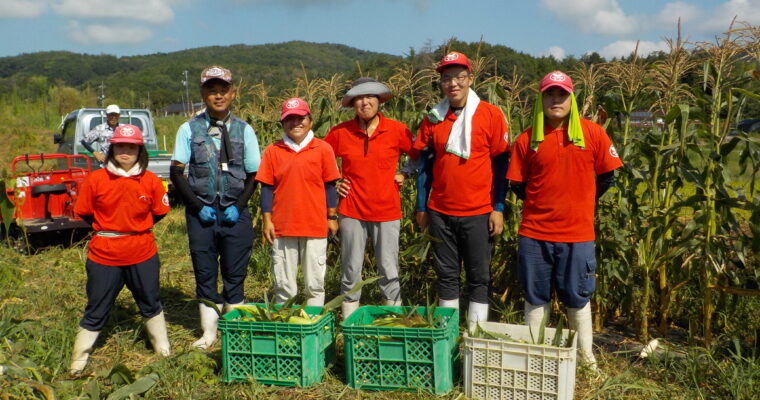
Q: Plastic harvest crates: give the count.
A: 3